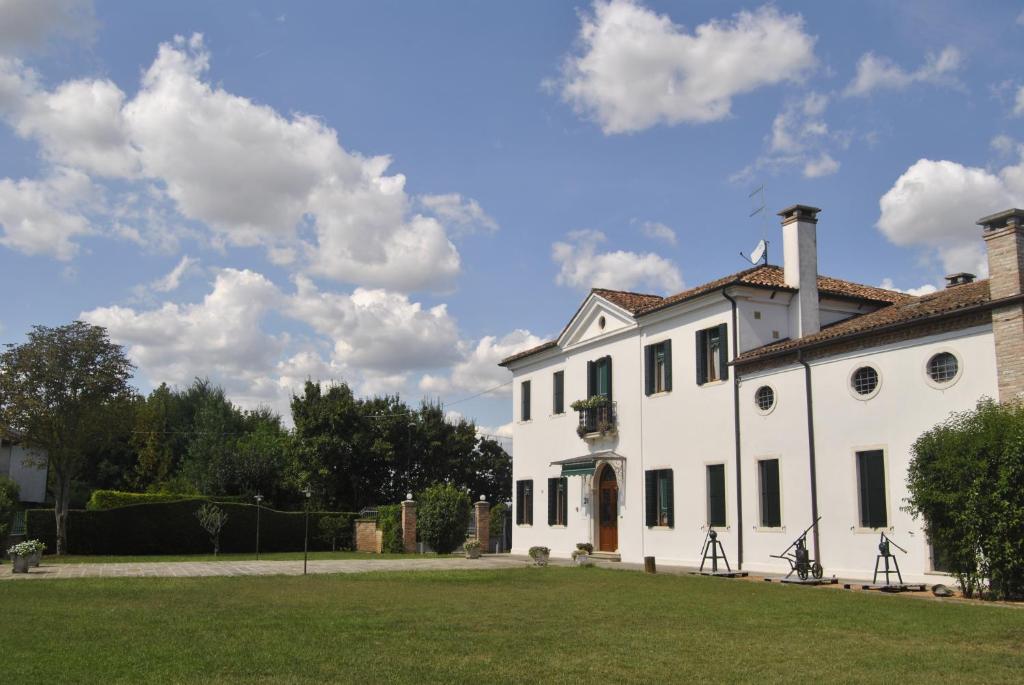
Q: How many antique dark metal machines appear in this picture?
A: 3